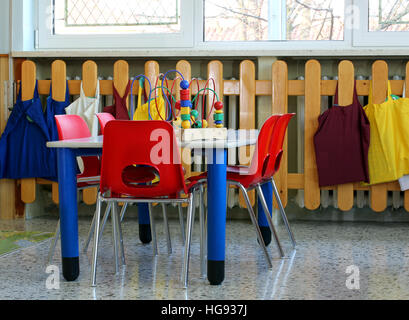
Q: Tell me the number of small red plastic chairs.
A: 5